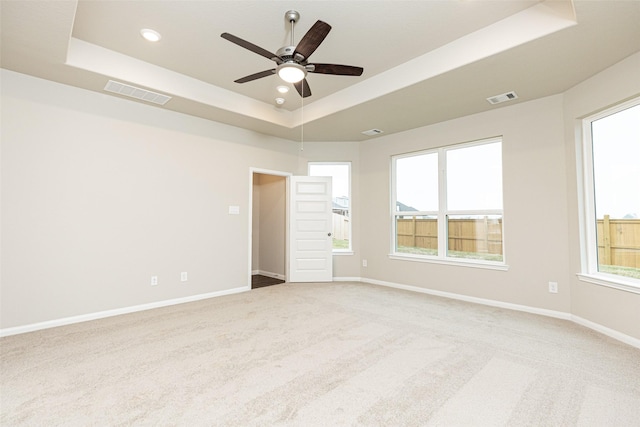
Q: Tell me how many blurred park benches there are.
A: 0